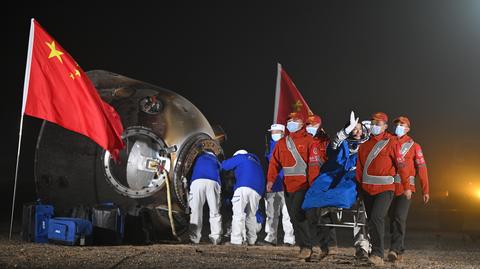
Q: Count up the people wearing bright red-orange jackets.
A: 4